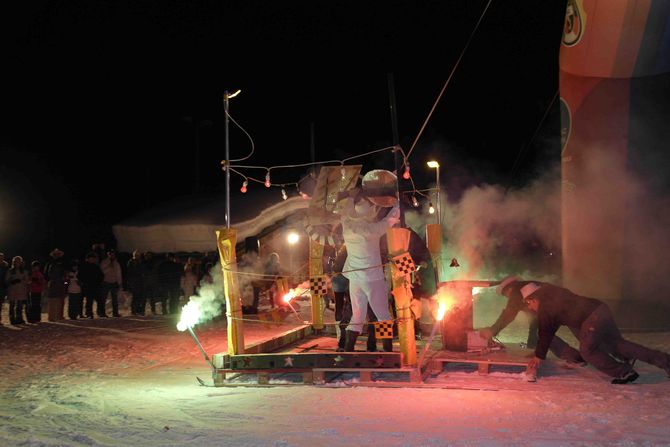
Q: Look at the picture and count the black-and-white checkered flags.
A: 3